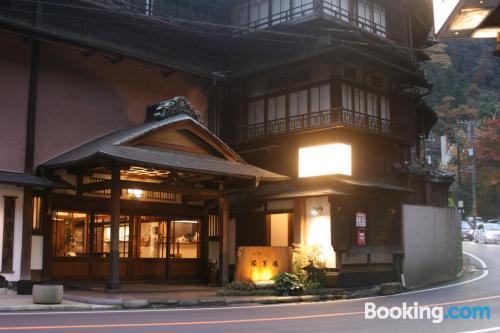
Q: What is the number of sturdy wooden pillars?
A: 2